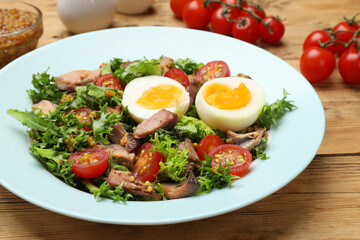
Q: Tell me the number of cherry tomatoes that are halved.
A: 8